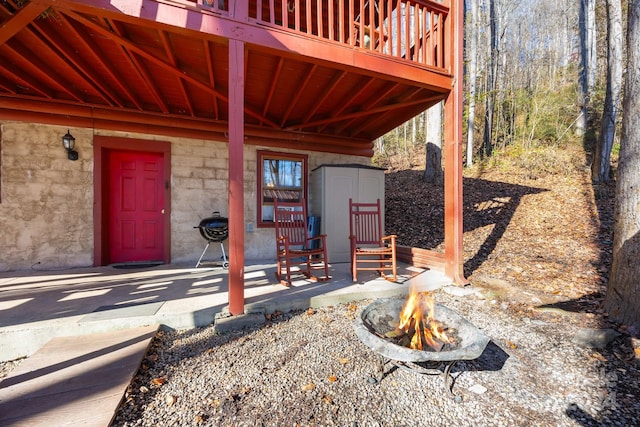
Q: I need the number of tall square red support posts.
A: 2